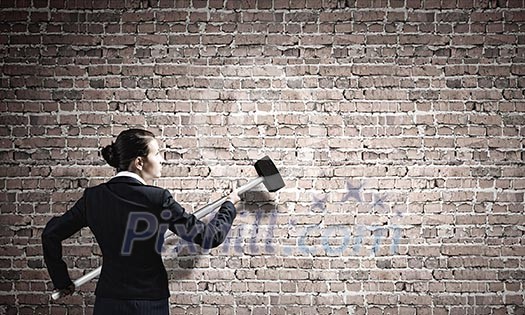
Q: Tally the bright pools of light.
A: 1